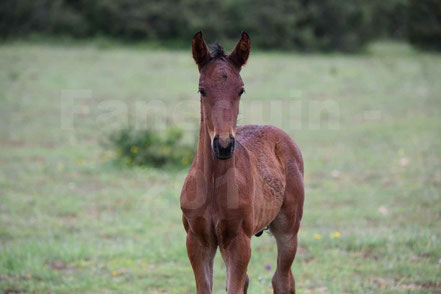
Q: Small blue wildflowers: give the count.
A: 1